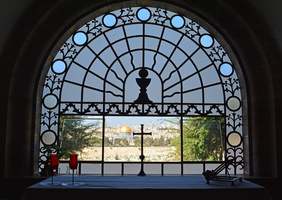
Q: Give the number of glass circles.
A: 11